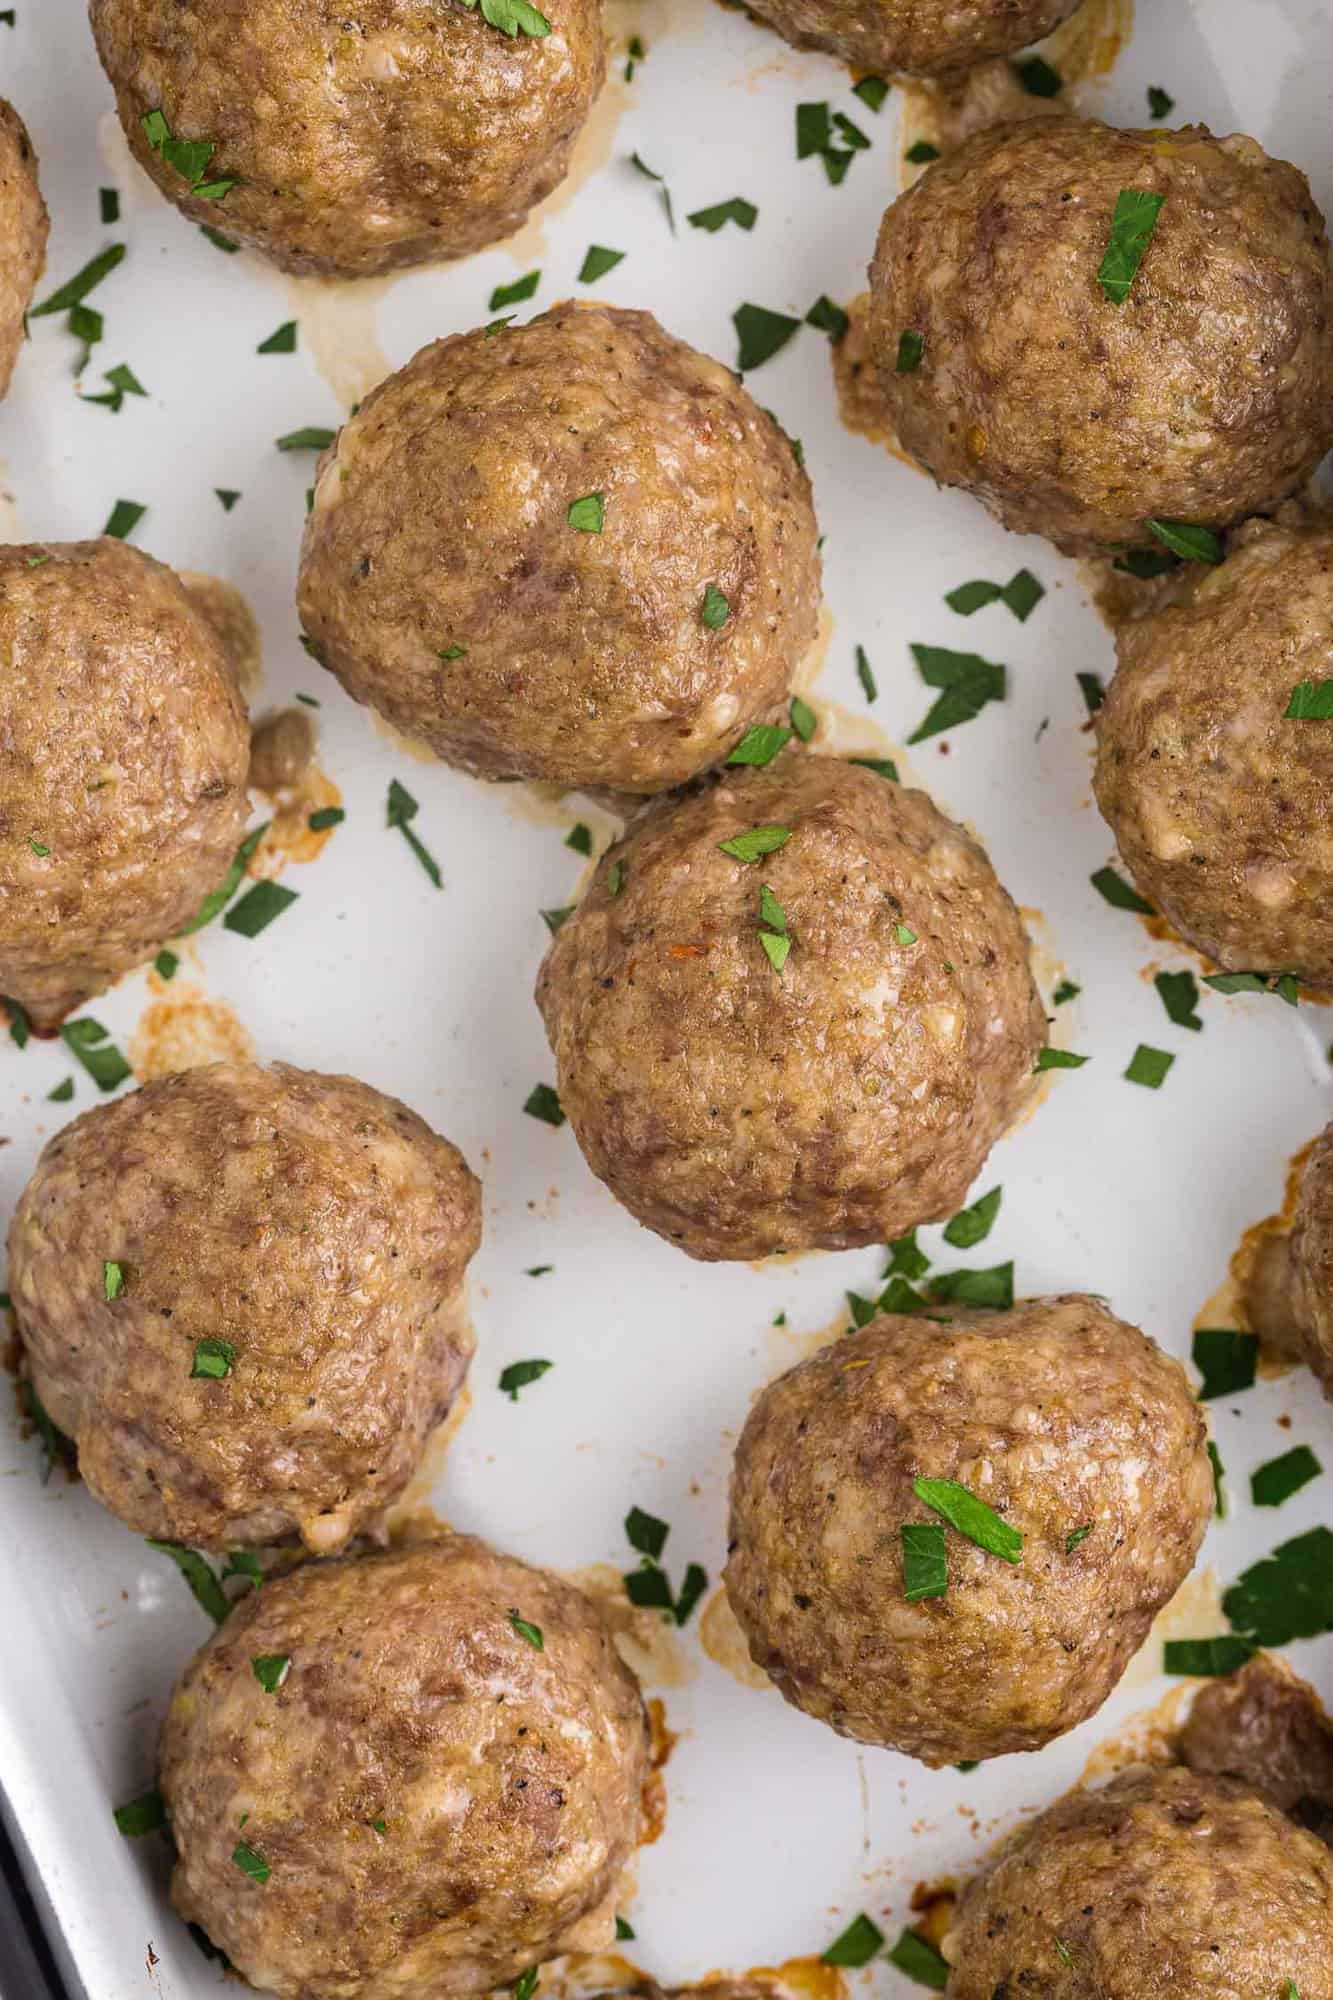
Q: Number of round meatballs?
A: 13